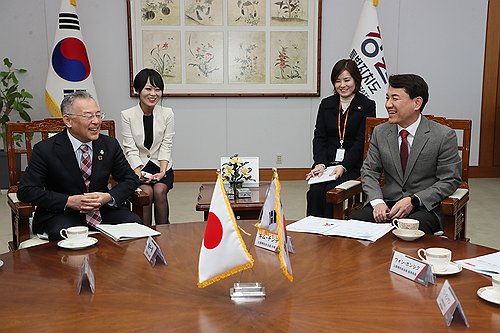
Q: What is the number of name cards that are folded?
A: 5